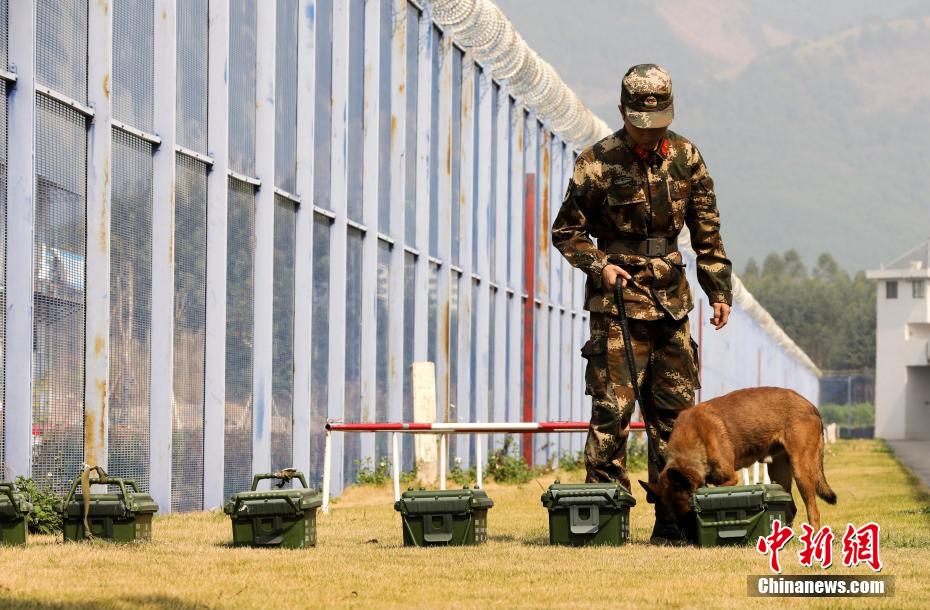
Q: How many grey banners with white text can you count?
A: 1